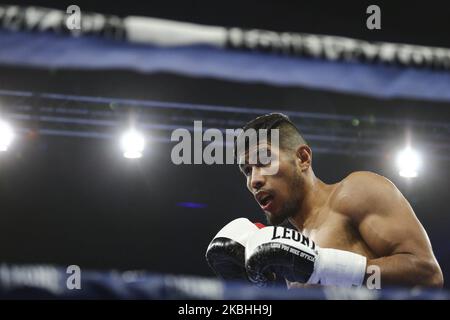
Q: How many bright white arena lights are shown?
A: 3